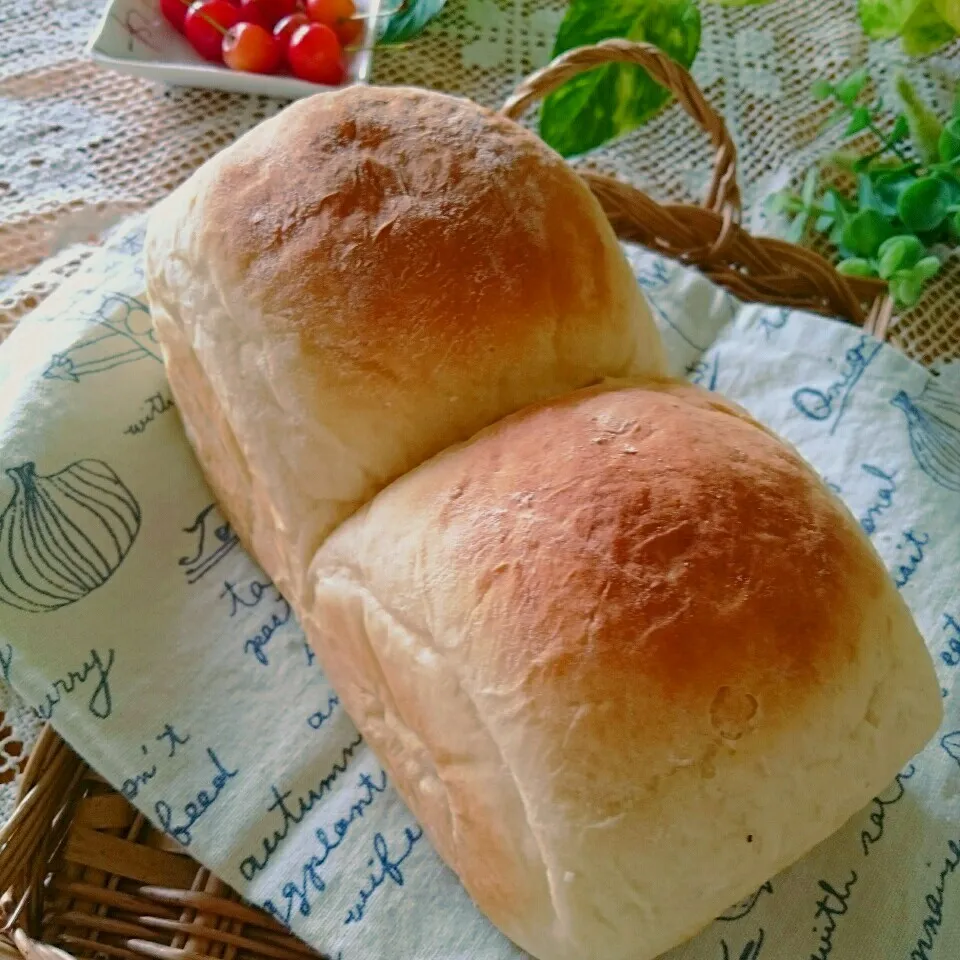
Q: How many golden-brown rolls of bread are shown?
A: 2